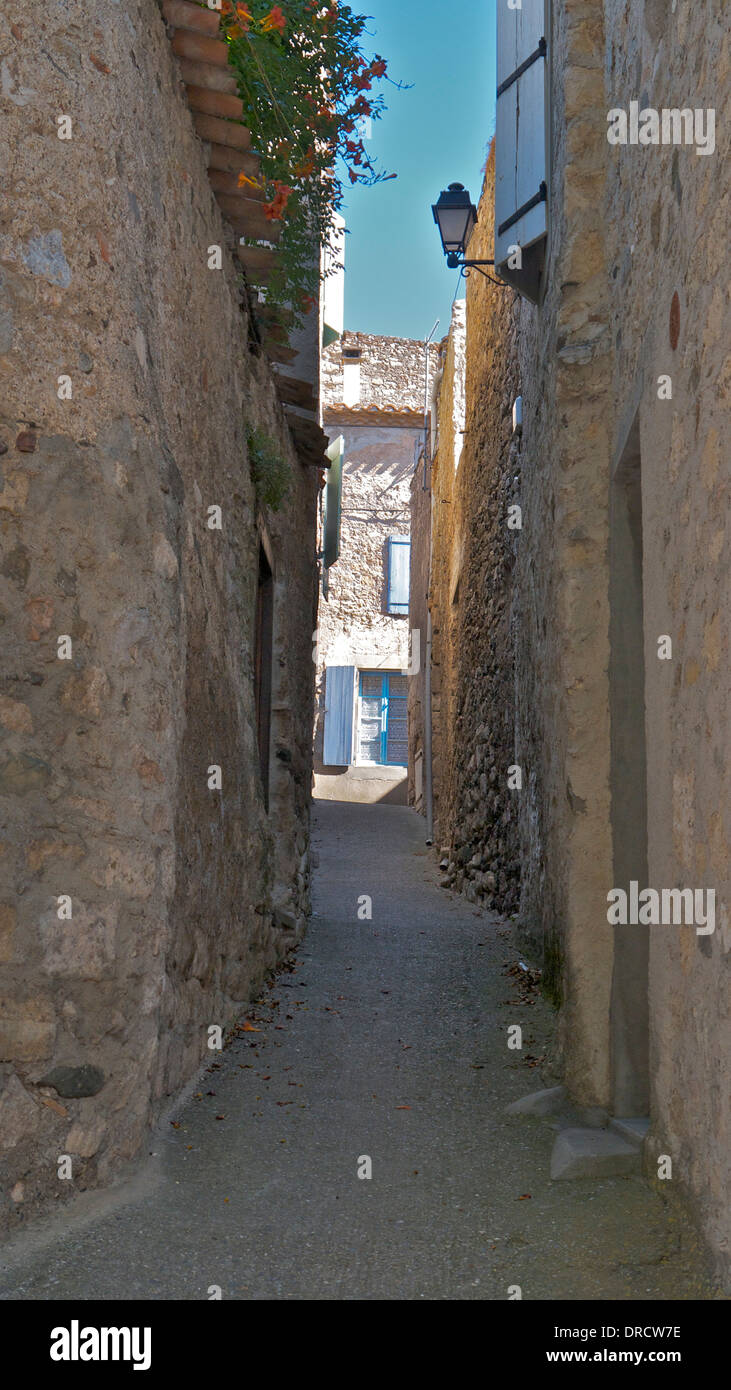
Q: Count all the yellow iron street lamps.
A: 0